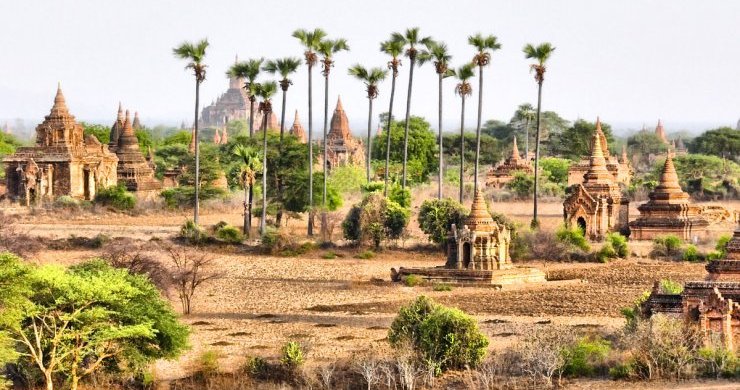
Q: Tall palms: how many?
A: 13